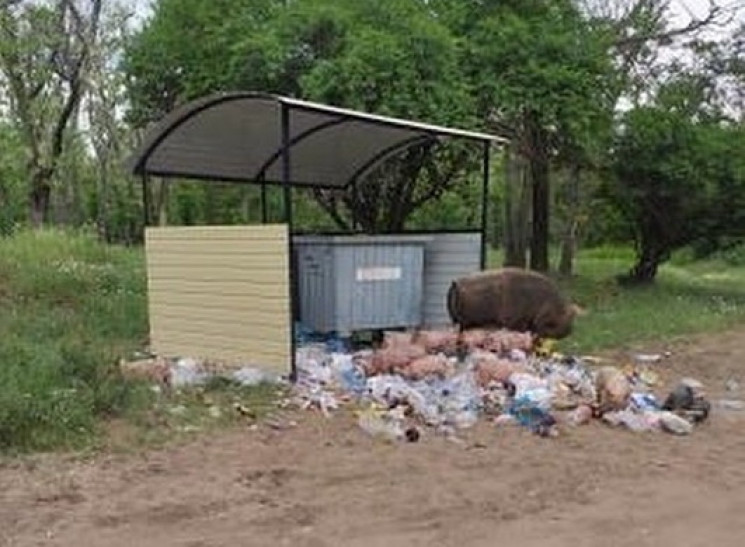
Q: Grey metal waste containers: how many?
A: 1